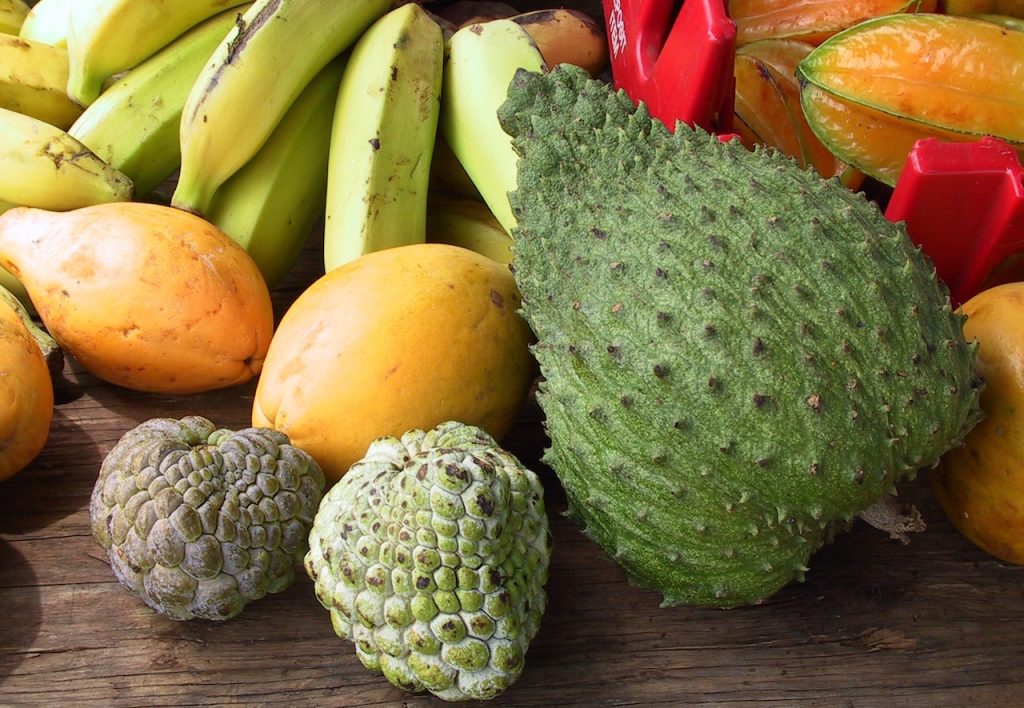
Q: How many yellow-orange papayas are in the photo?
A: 4